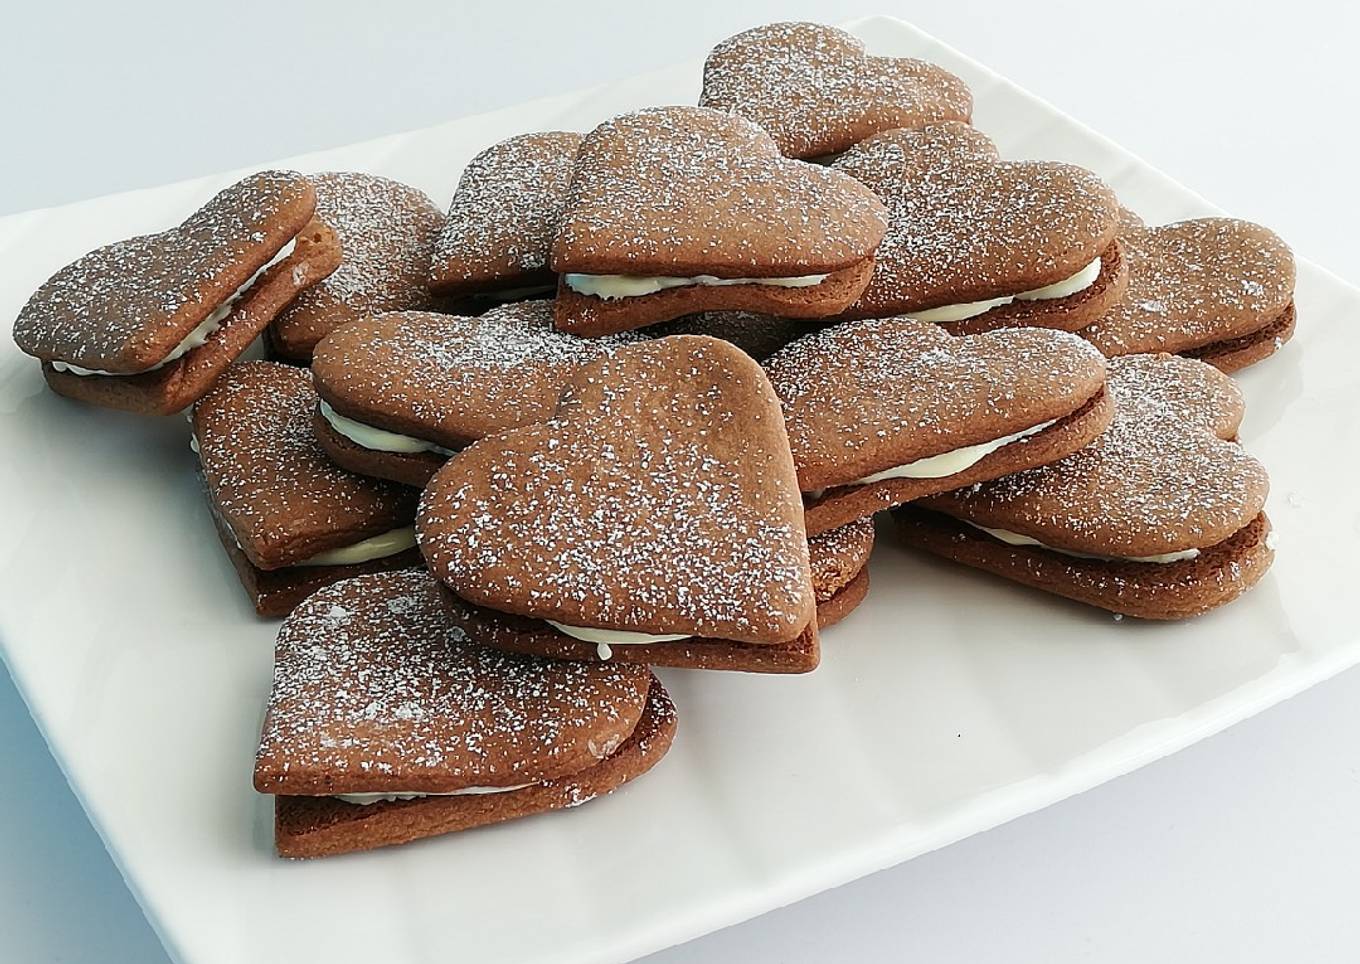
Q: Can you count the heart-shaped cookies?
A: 14